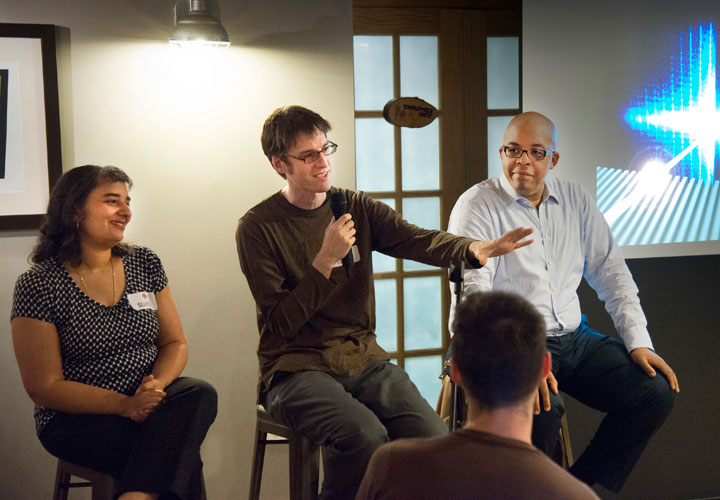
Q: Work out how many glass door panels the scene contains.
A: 12